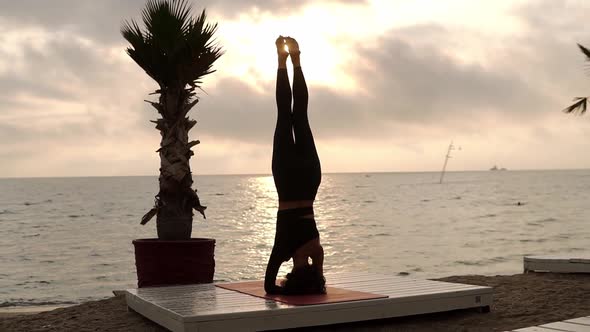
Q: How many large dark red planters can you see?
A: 1